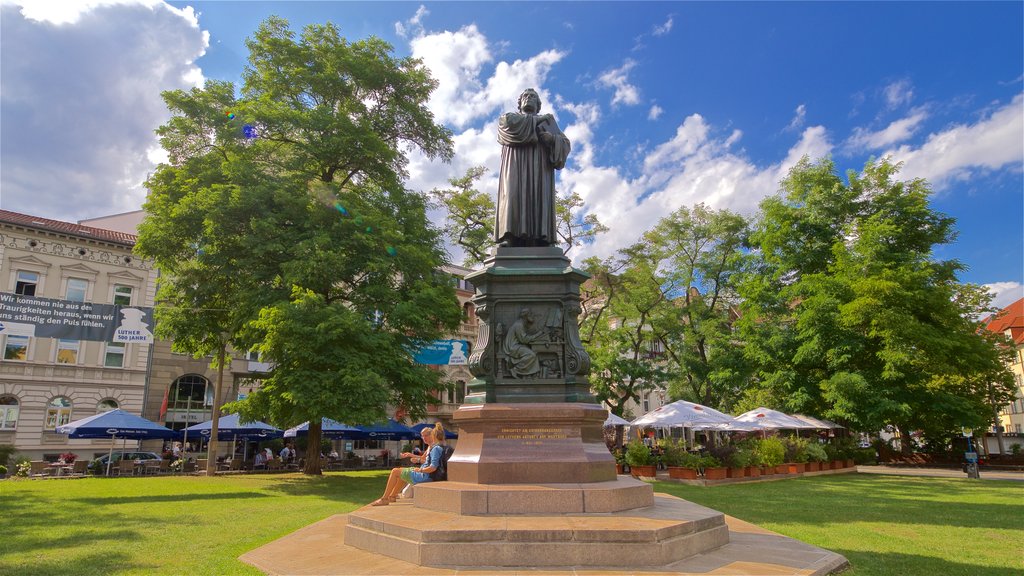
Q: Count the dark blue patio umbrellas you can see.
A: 5